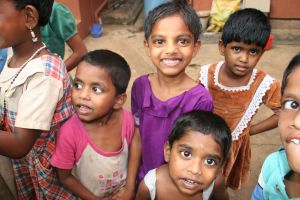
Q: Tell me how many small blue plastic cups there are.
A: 1